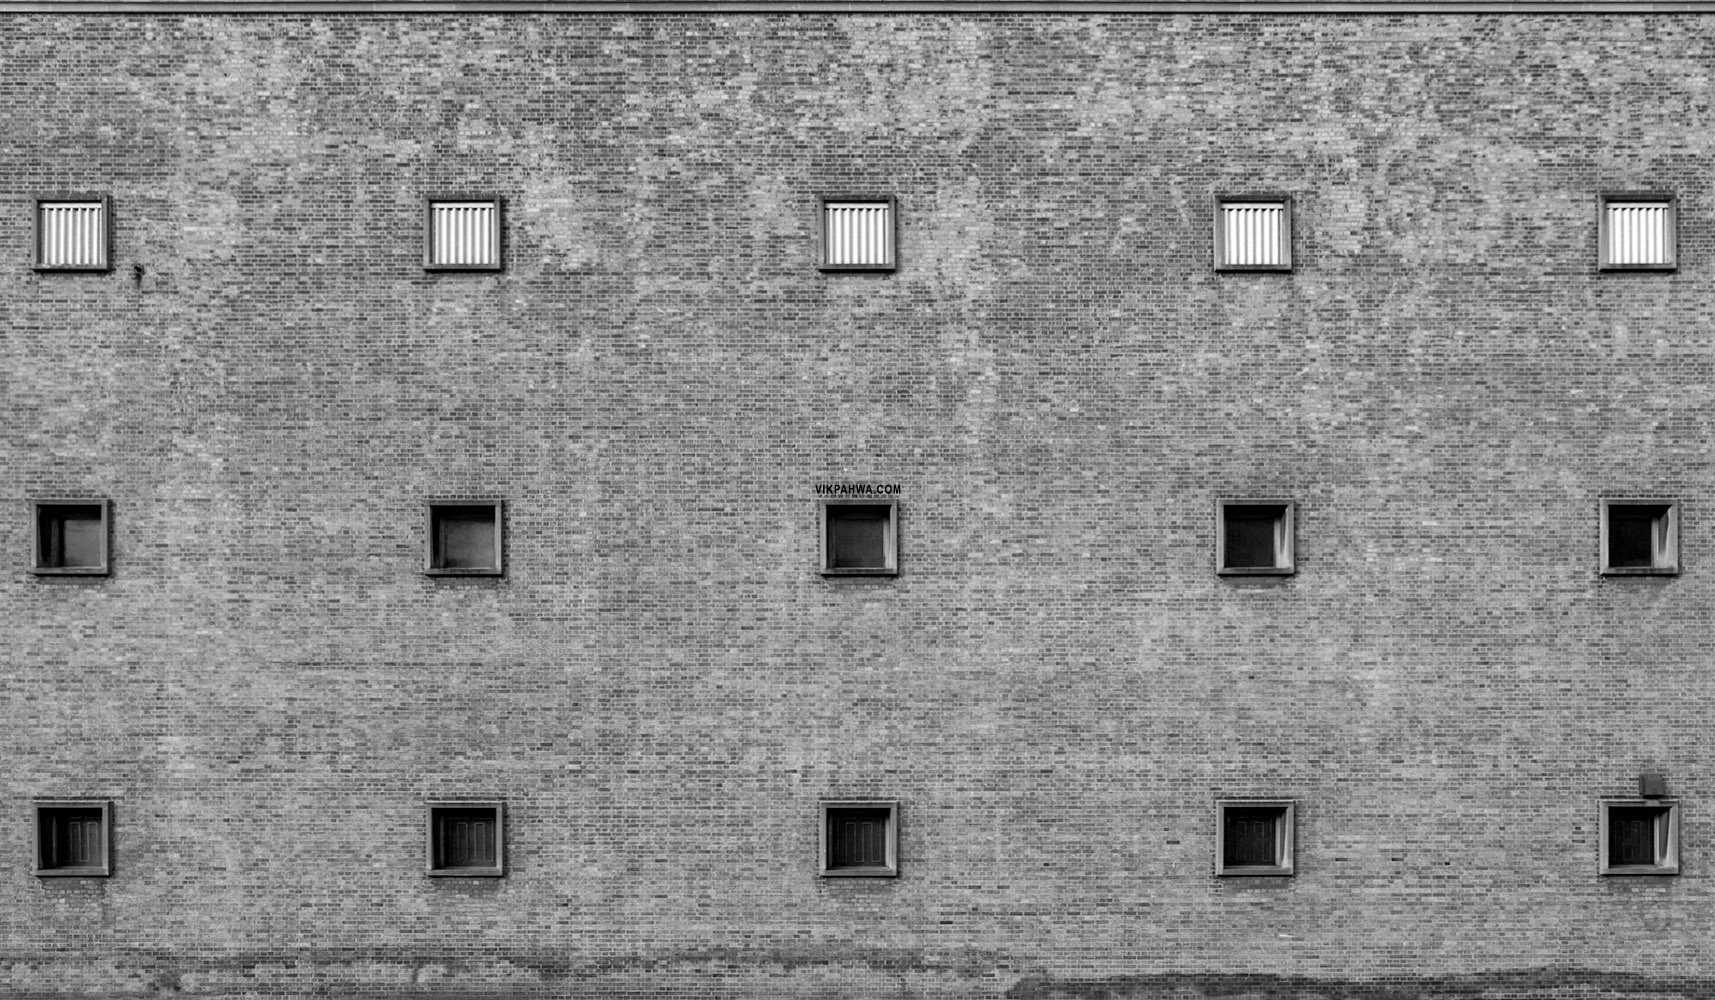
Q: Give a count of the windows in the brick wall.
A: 15